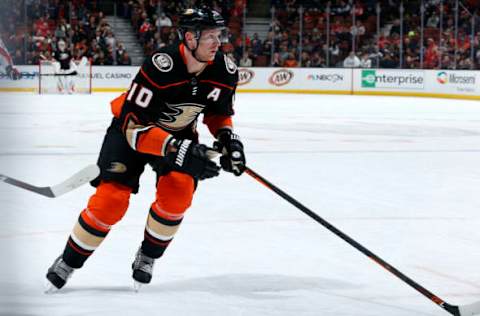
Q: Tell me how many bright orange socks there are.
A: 2